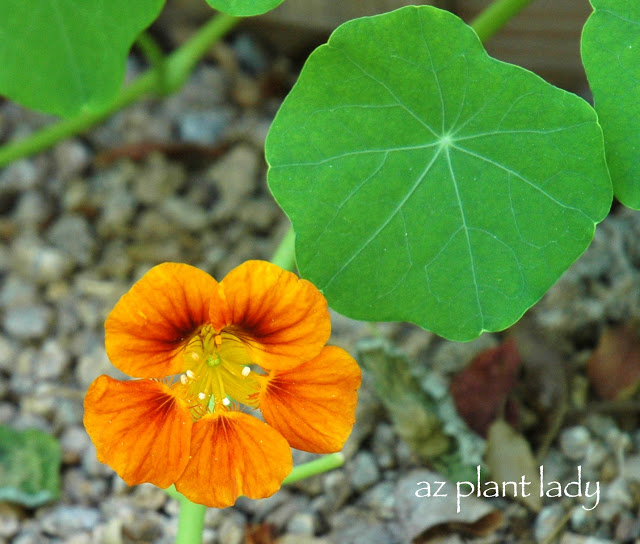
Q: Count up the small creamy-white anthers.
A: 6